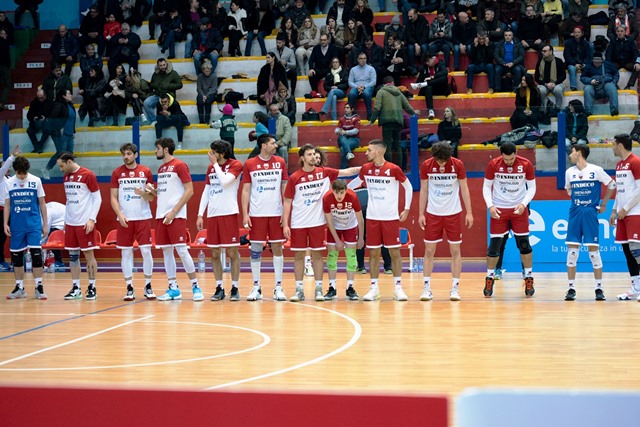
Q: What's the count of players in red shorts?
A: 11